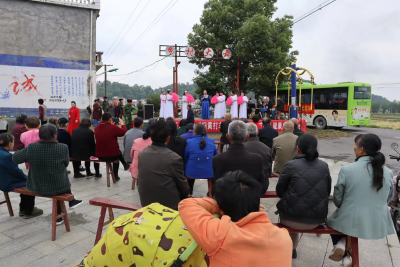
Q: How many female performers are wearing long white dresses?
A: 7